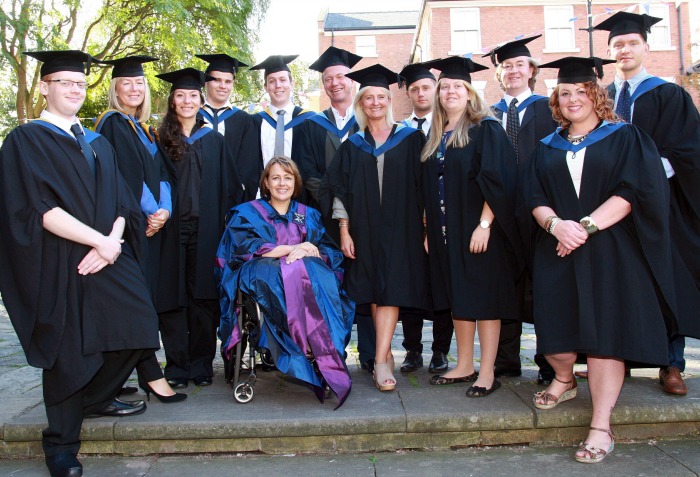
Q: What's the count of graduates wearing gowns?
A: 12